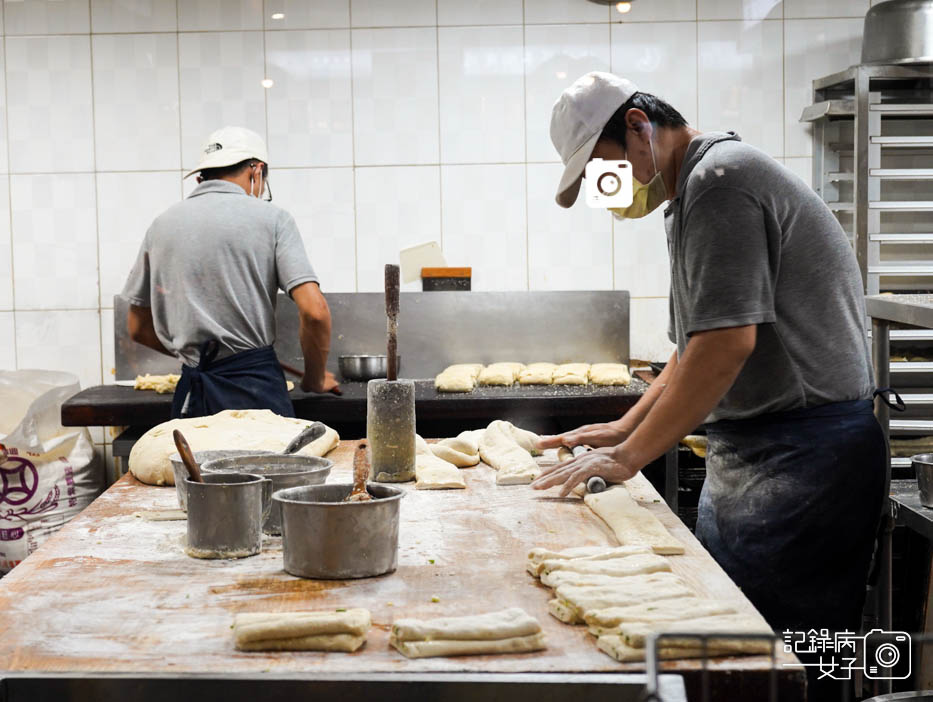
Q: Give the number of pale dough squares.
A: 5